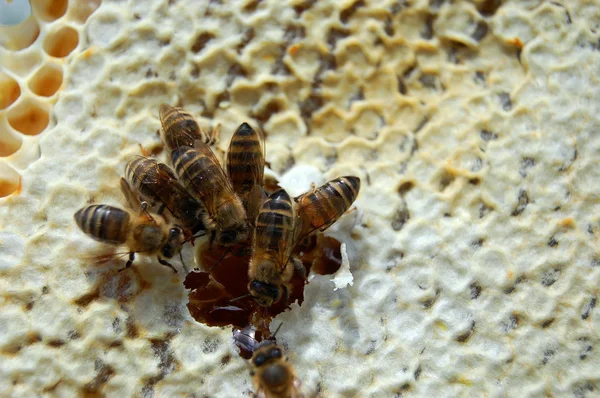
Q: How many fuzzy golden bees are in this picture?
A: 8